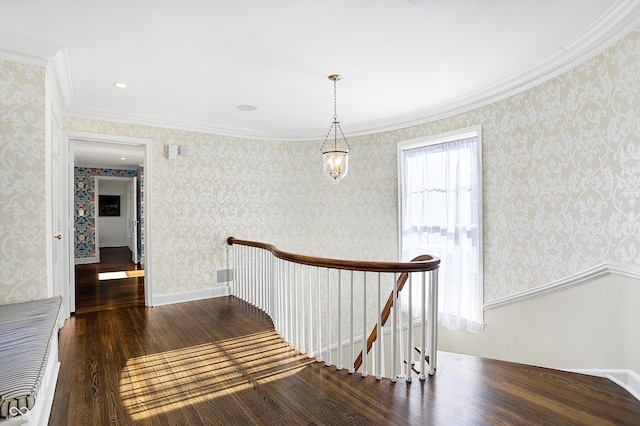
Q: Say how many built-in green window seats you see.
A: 0